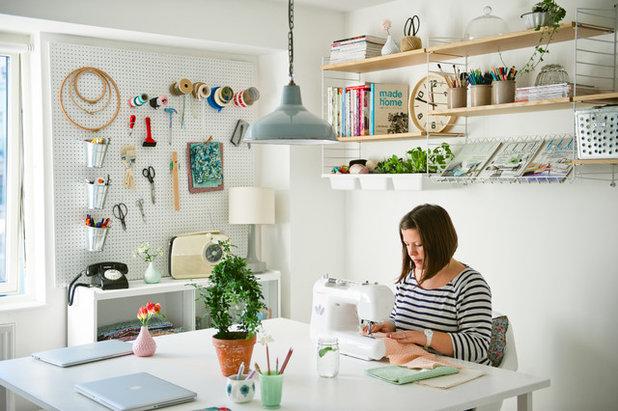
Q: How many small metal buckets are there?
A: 3